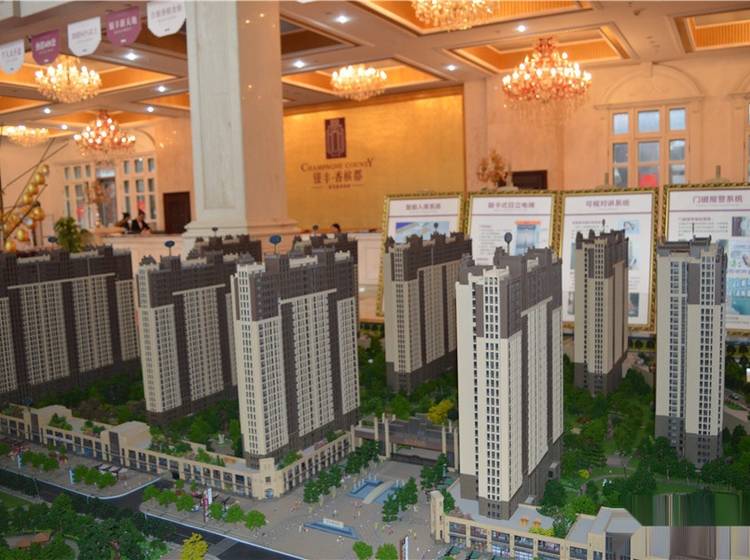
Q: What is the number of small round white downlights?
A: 9